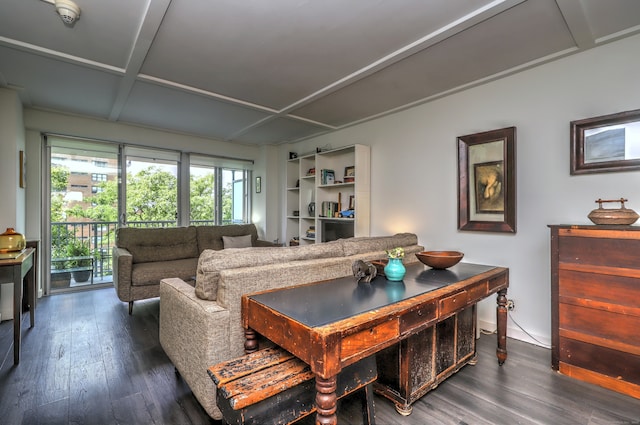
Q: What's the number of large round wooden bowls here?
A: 1